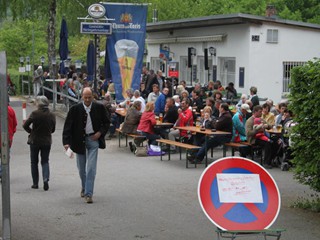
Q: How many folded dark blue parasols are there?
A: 3